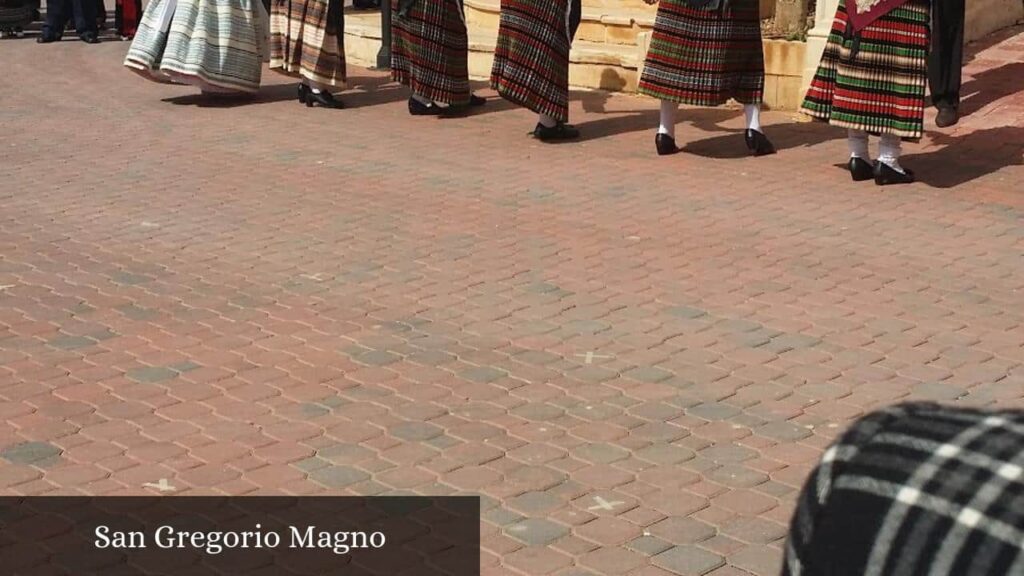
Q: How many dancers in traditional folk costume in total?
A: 6